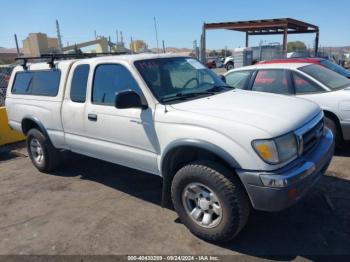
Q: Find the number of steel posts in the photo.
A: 4